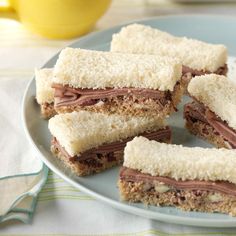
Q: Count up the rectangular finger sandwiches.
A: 6